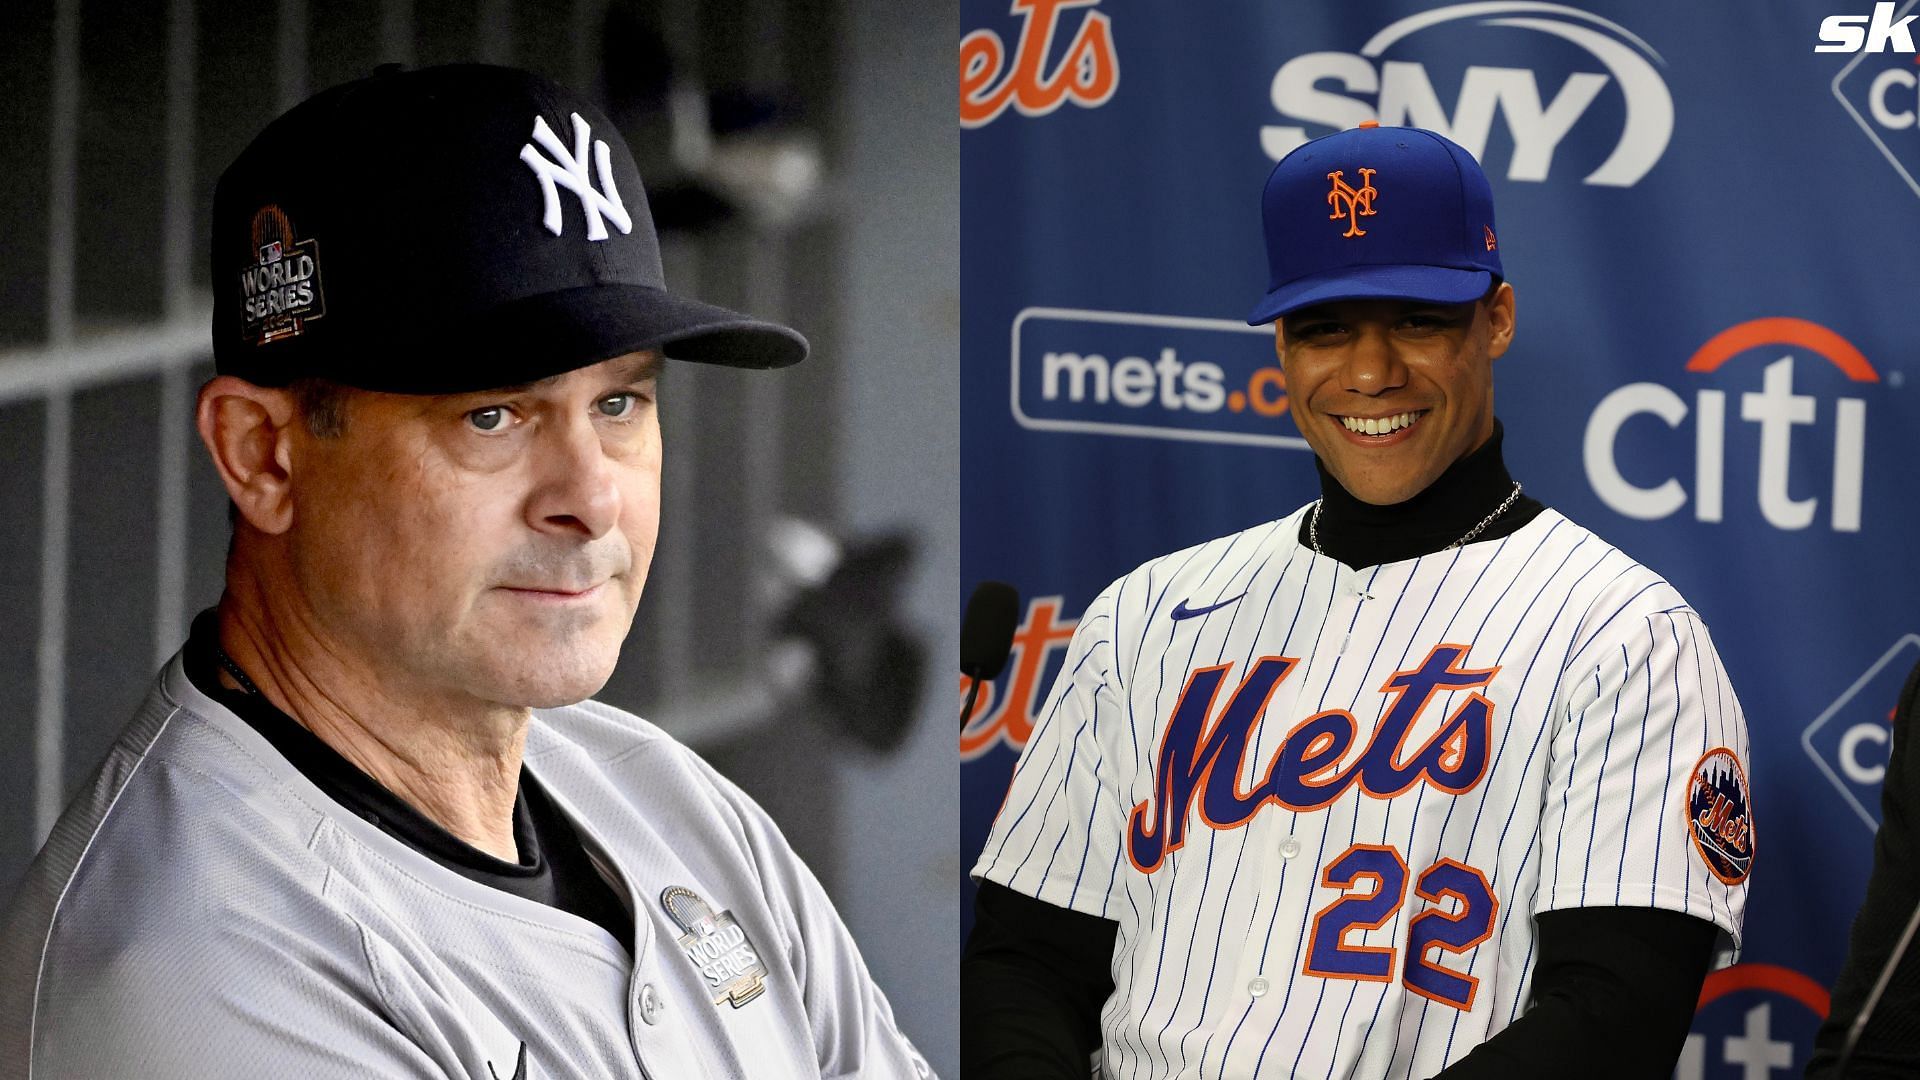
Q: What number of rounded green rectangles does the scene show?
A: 0